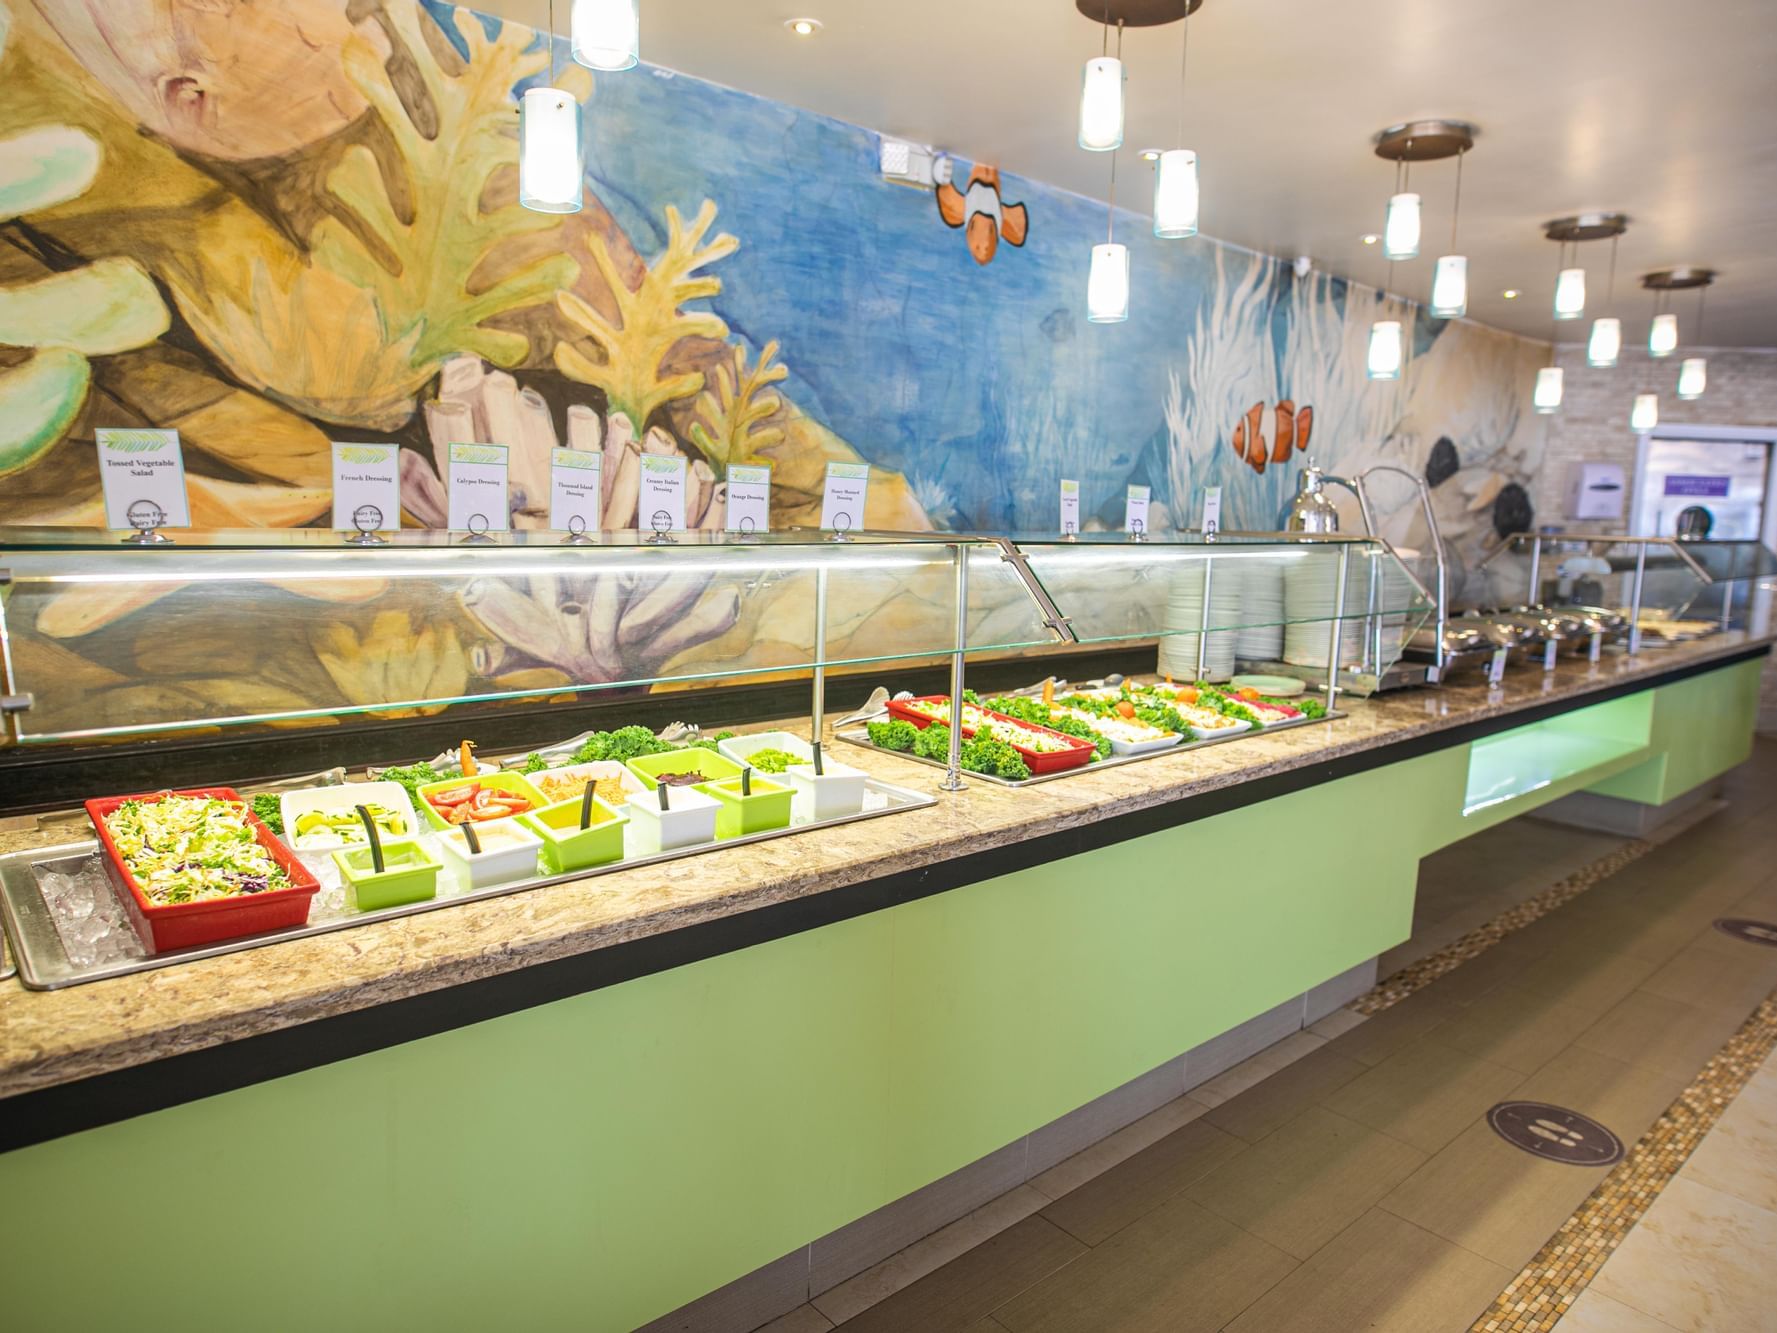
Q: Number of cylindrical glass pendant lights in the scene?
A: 14